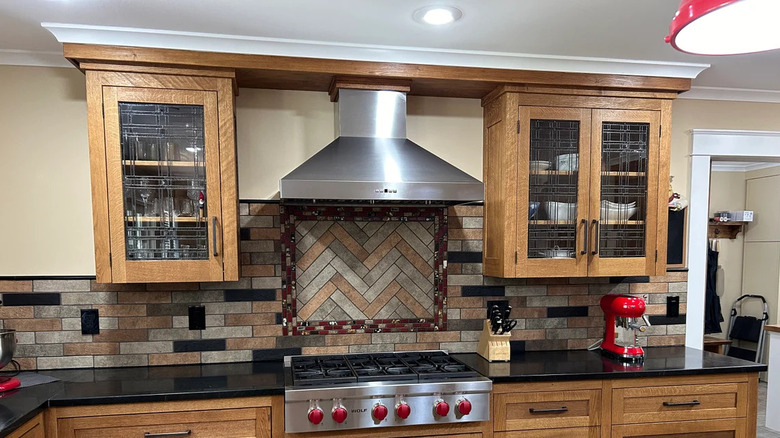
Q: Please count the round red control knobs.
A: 6